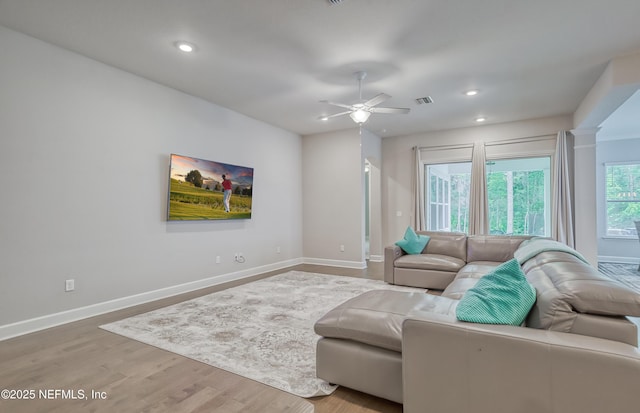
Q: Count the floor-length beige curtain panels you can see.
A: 3